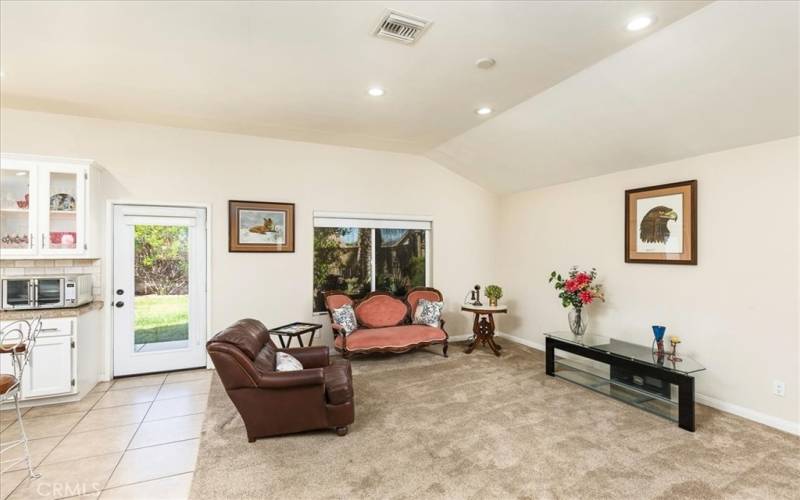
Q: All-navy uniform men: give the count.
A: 0